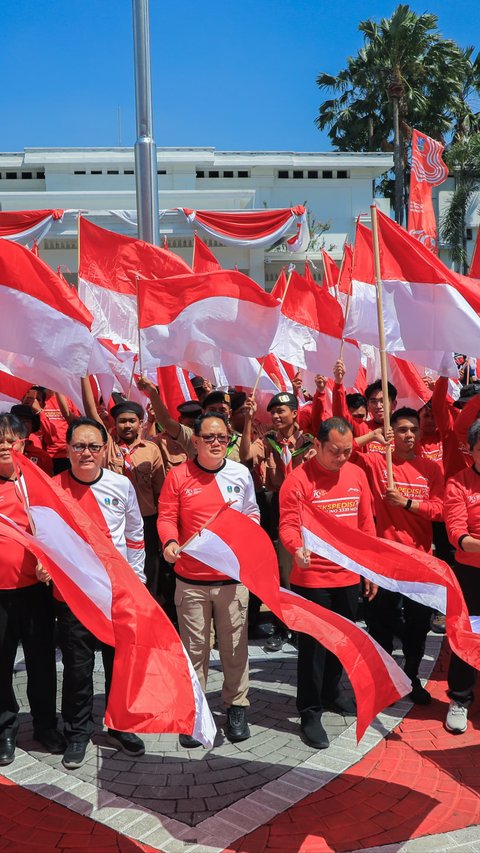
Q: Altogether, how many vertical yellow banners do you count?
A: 0